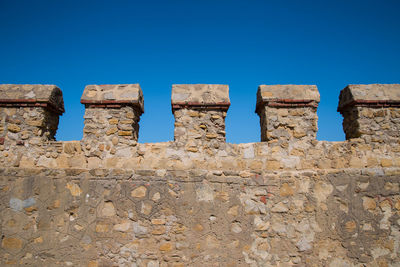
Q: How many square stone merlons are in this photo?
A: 5